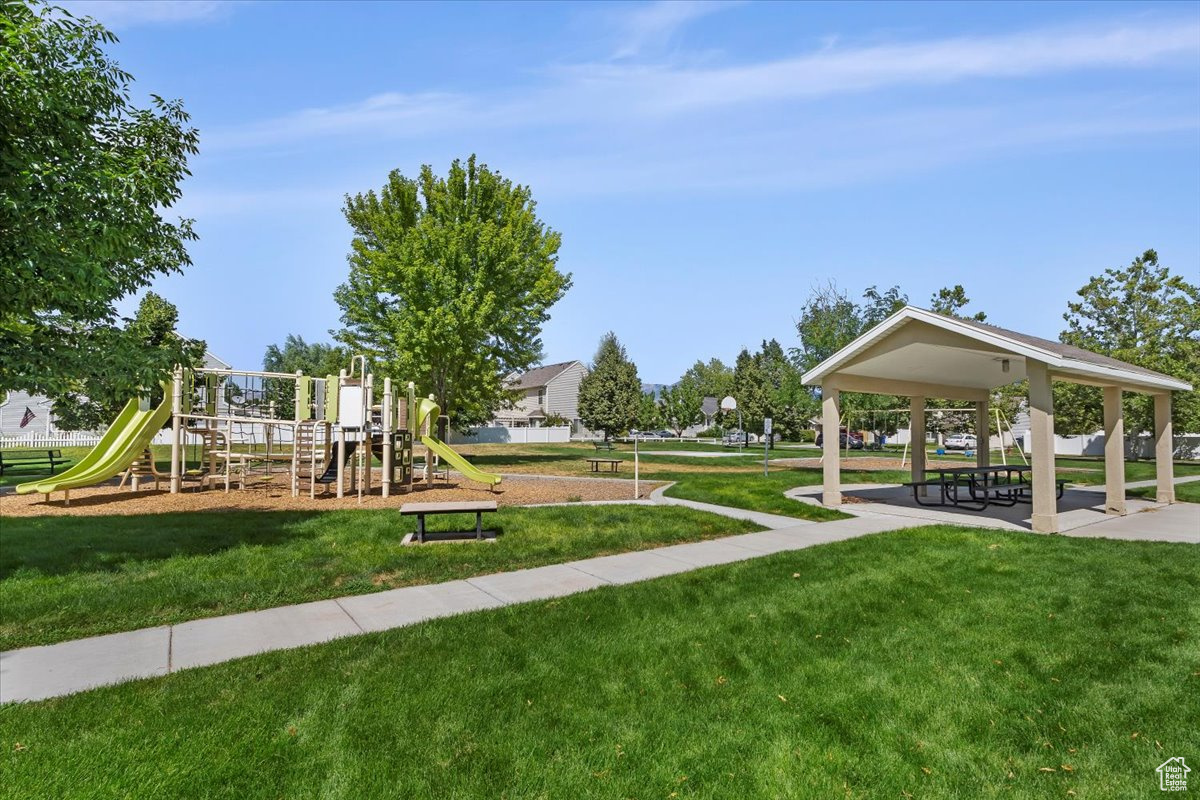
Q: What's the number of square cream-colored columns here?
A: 6